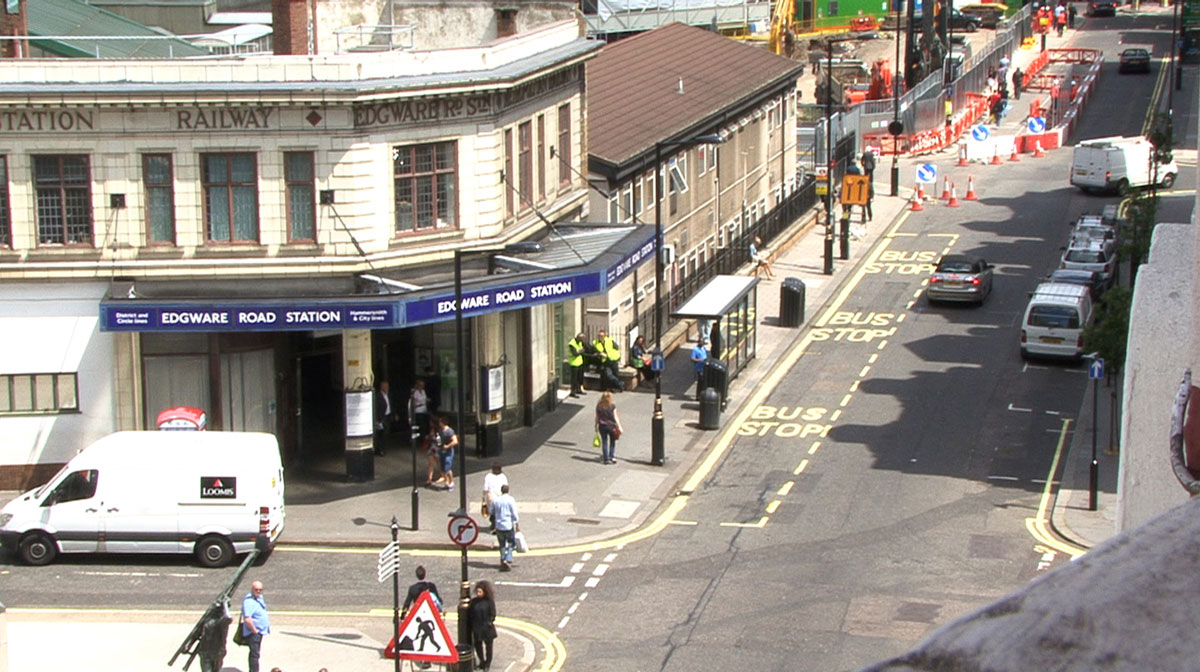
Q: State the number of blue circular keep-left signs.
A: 3